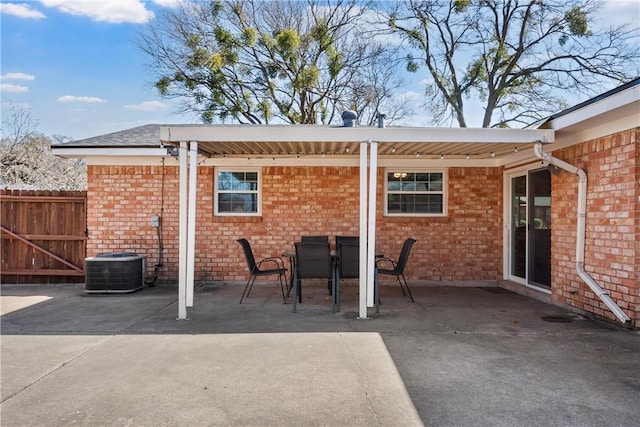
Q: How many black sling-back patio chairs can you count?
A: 6